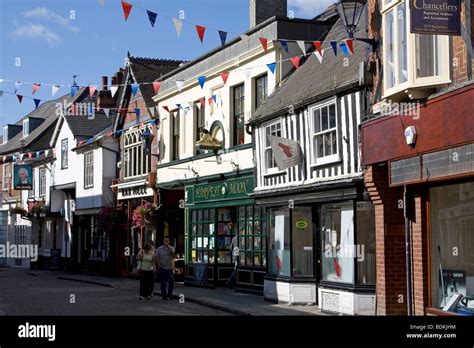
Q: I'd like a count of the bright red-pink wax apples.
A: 0